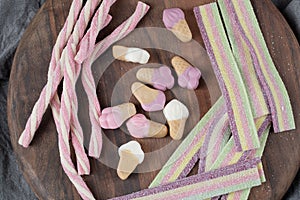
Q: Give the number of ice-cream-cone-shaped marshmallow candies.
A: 9